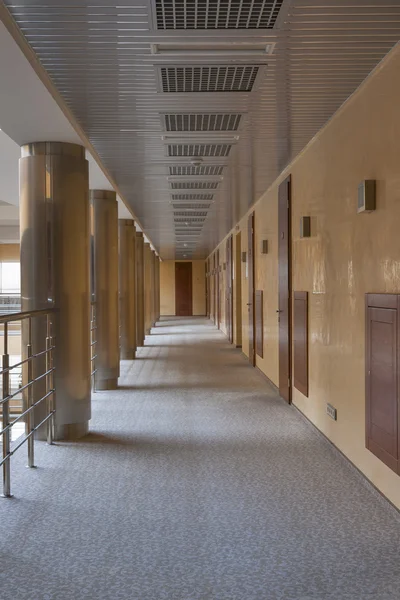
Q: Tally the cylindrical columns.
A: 7